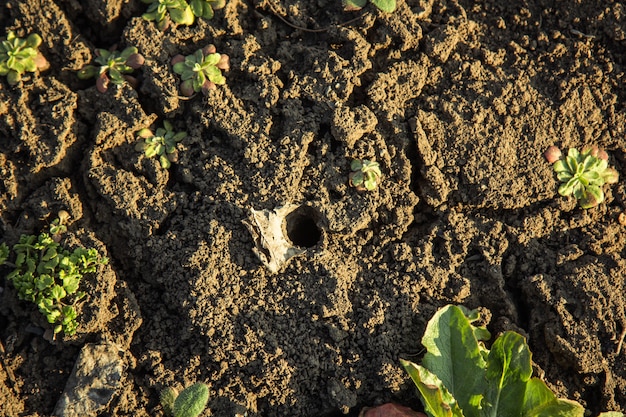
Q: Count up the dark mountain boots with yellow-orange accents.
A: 0